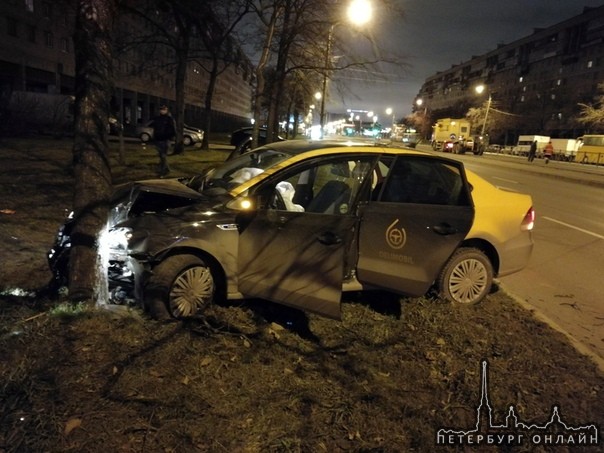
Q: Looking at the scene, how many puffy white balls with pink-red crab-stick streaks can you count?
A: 0